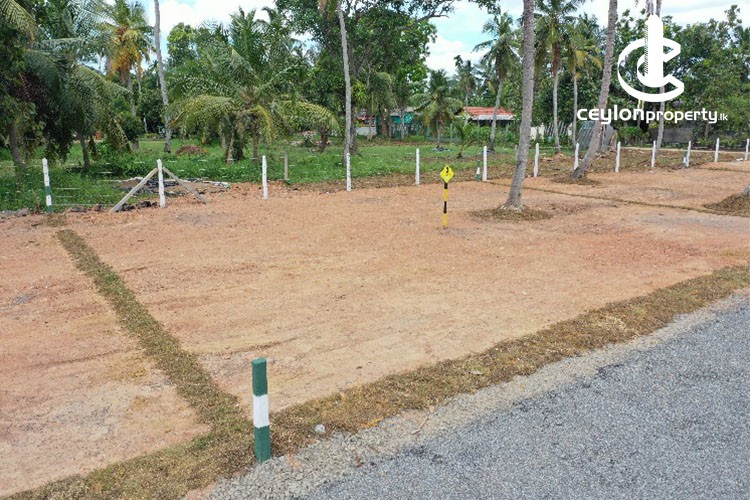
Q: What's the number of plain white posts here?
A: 12